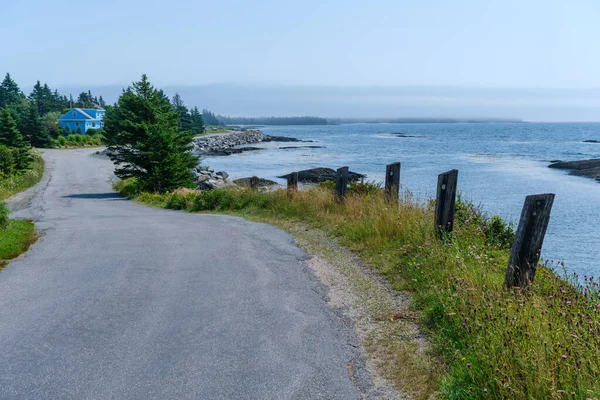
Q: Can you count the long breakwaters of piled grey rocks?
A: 1